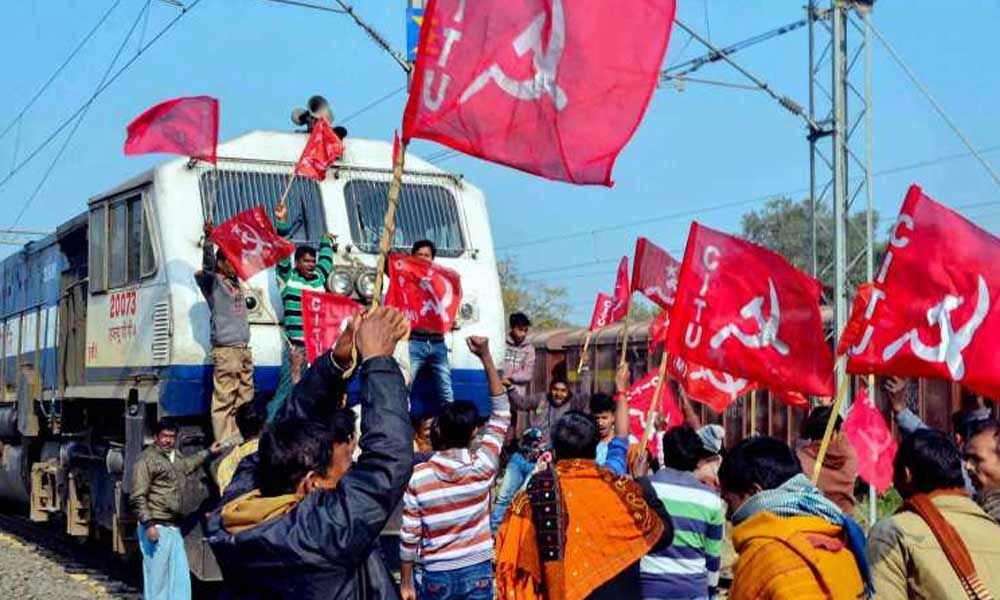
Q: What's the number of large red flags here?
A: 3